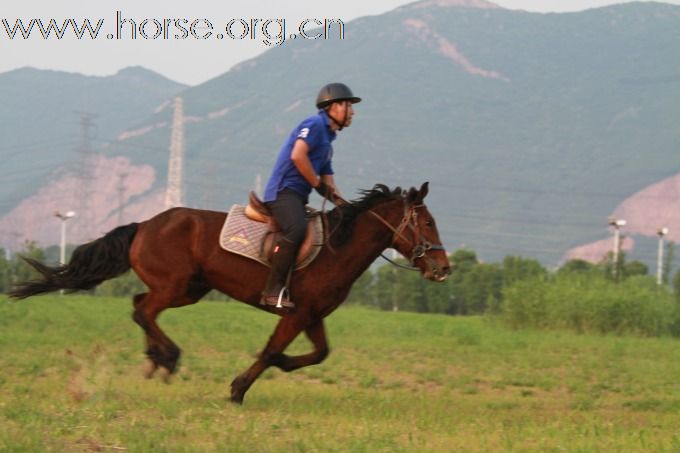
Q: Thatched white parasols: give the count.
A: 0